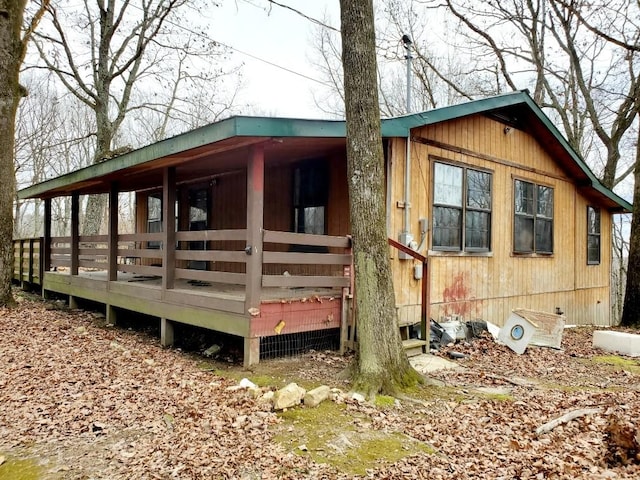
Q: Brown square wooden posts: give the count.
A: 5